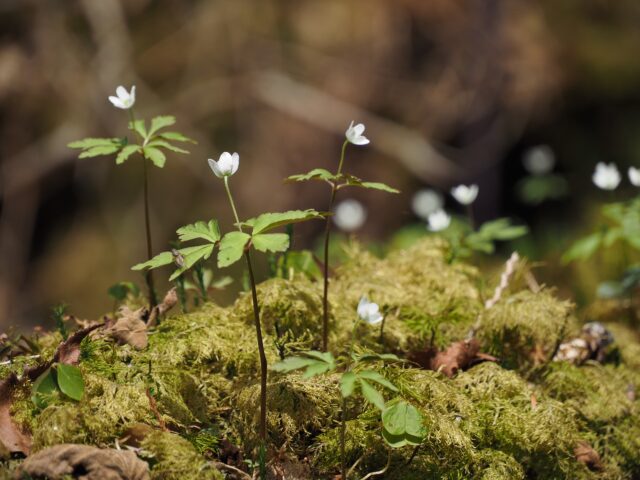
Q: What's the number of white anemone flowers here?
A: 11